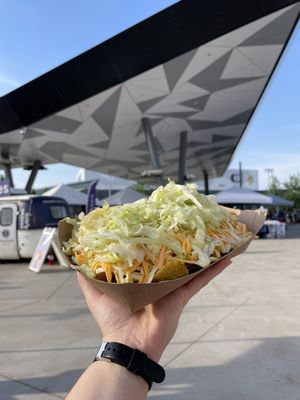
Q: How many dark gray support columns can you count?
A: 5